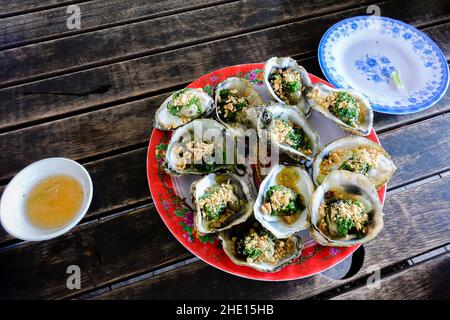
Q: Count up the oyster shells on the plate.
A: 11